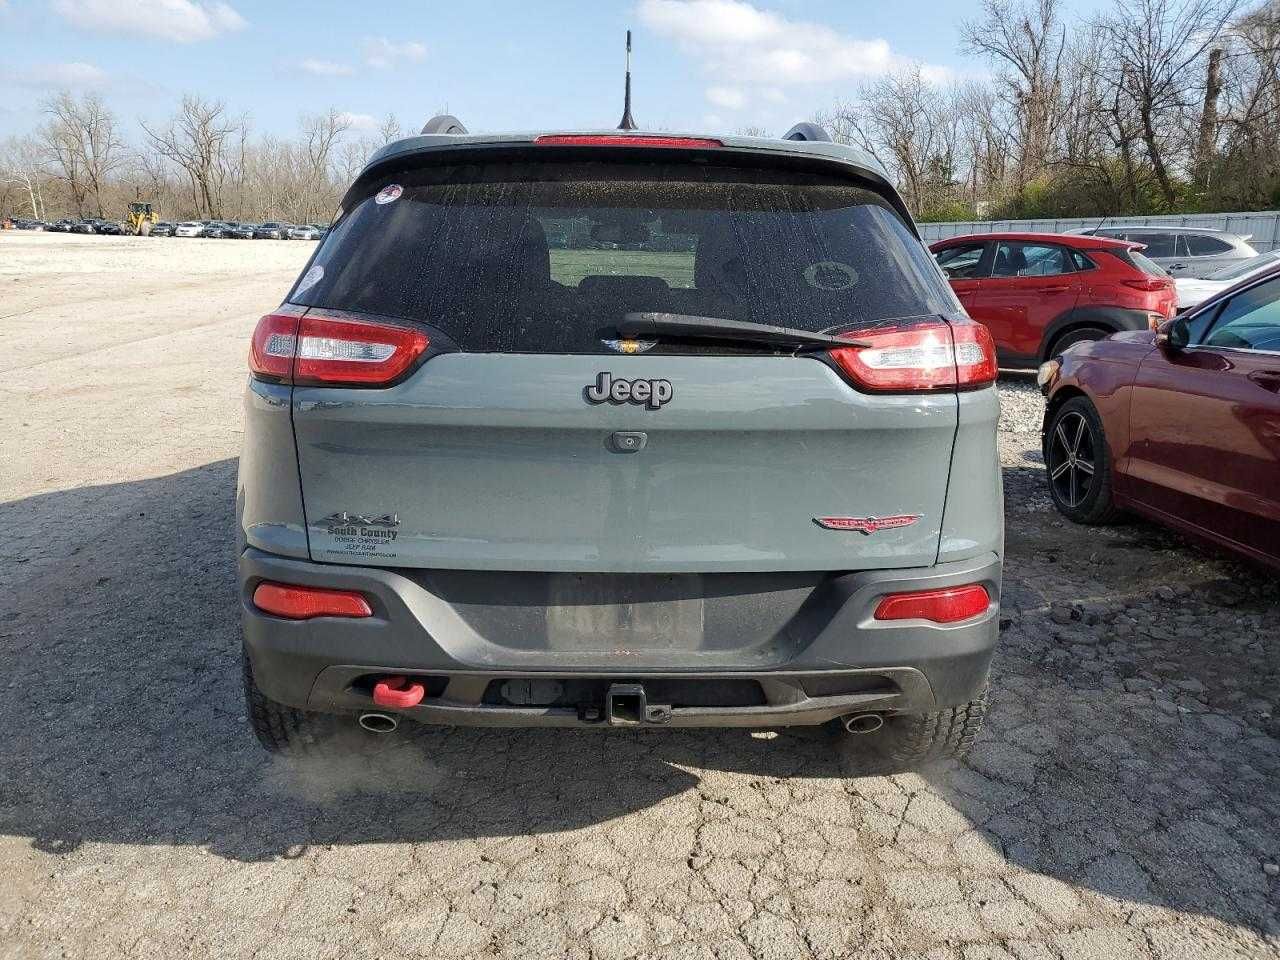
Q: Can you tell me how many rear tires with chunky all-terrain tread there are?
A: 2